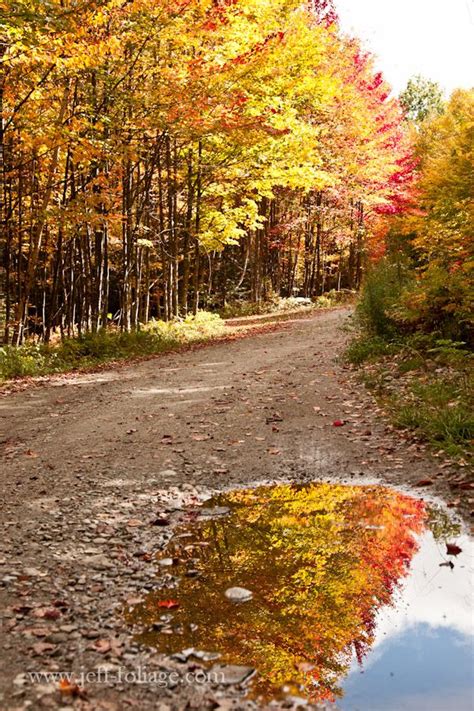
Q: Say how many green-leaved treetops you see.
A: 1